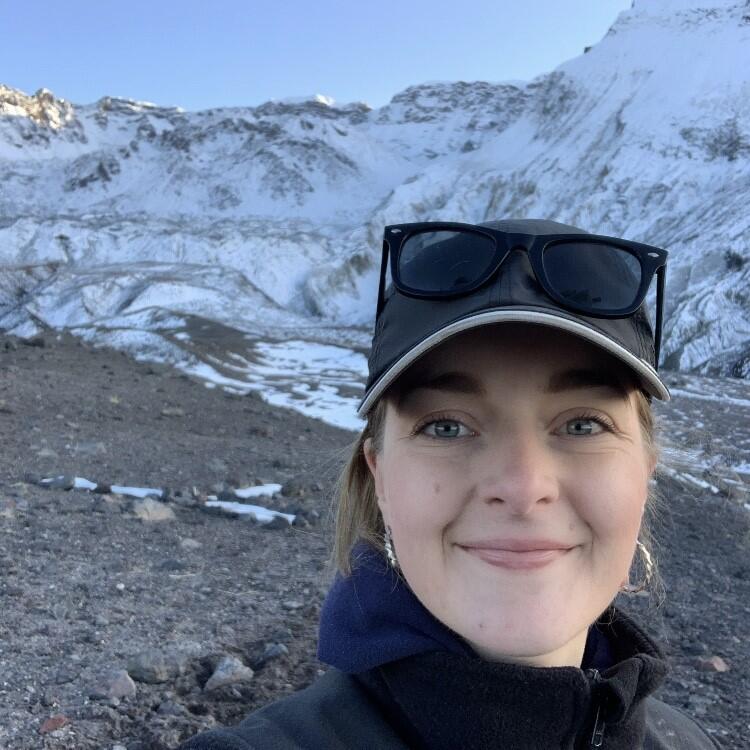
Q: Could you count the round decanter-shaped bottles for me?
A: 0